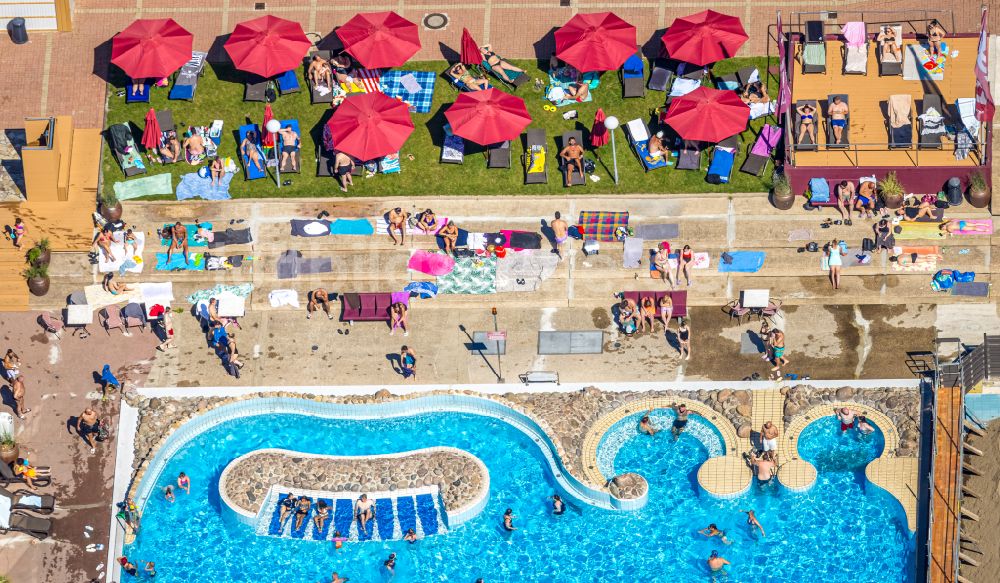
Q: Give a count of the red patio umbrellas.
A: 12